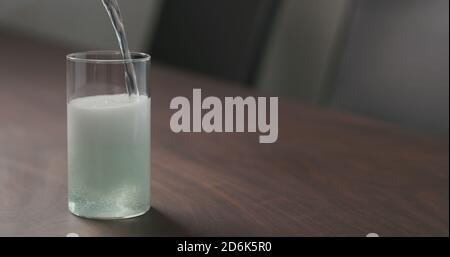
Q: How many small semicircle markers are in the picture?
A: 2